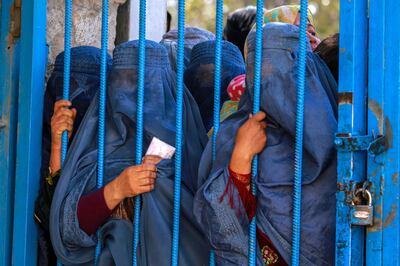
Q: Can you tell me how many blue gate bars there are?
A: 7